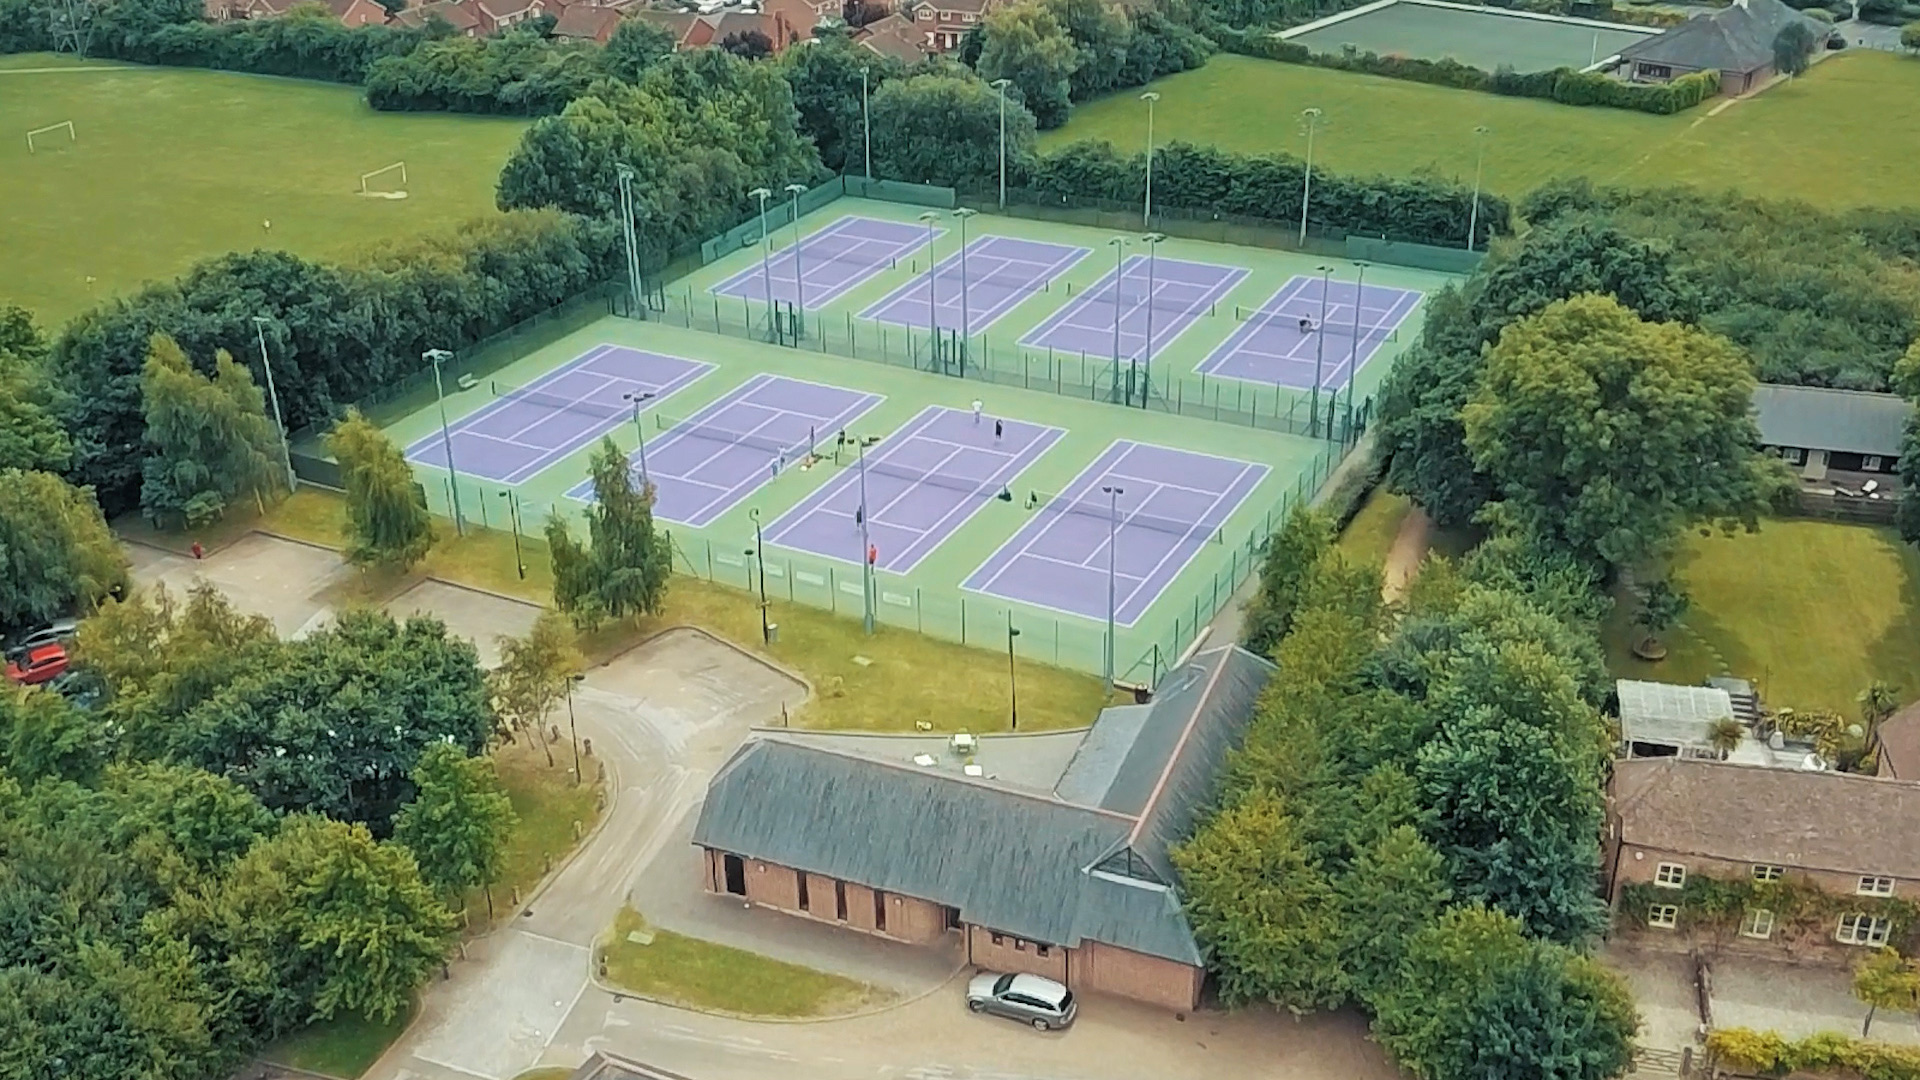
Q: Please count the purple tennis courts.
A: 8